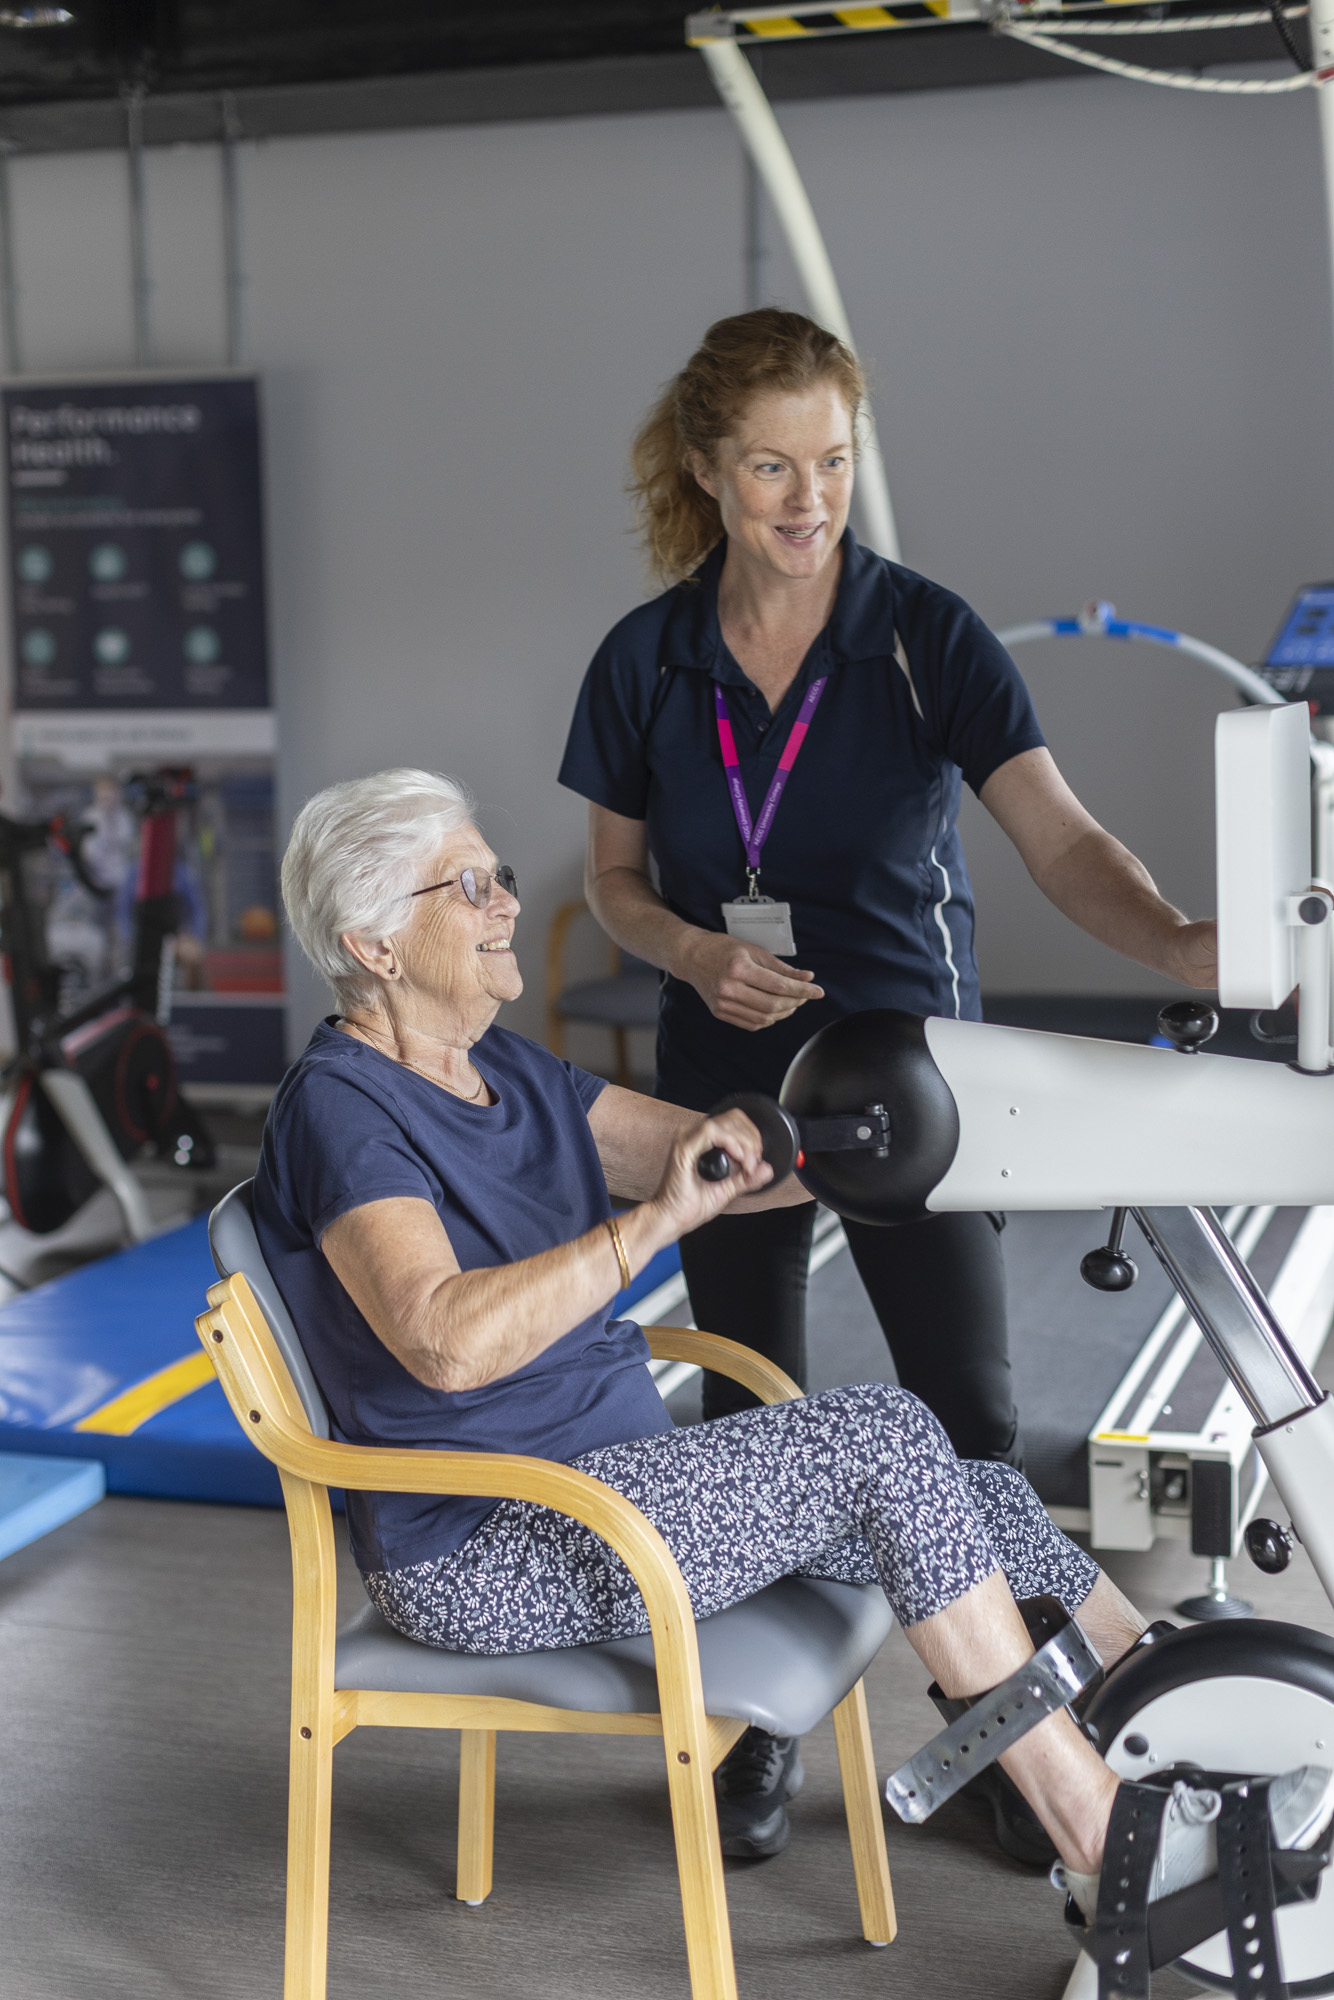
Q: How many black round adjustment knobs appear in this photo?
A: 3